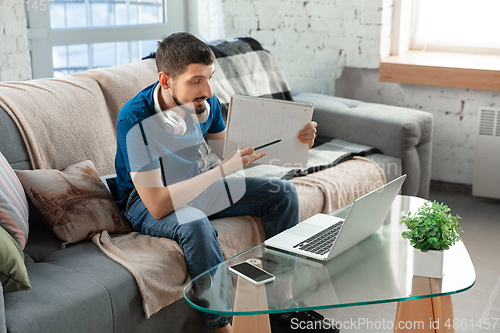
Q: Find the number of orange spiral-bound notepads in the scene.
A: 0